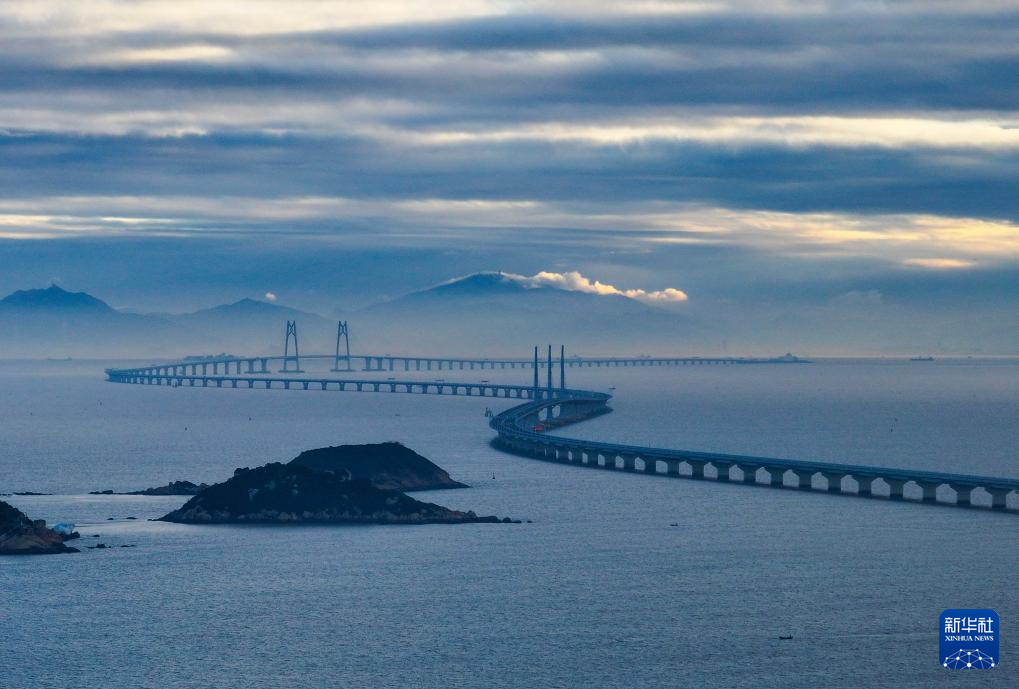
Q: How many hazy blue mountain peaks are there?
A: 3